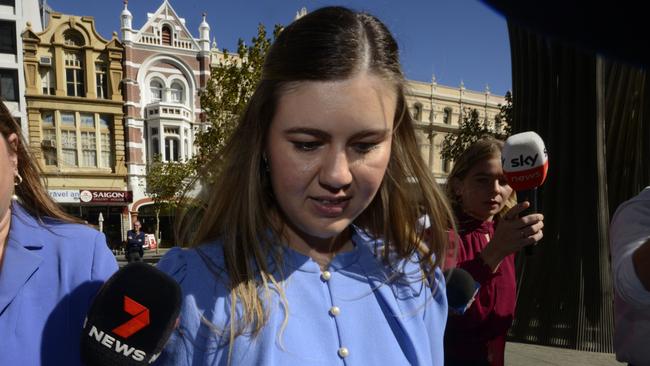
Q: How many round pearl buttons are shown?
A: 3